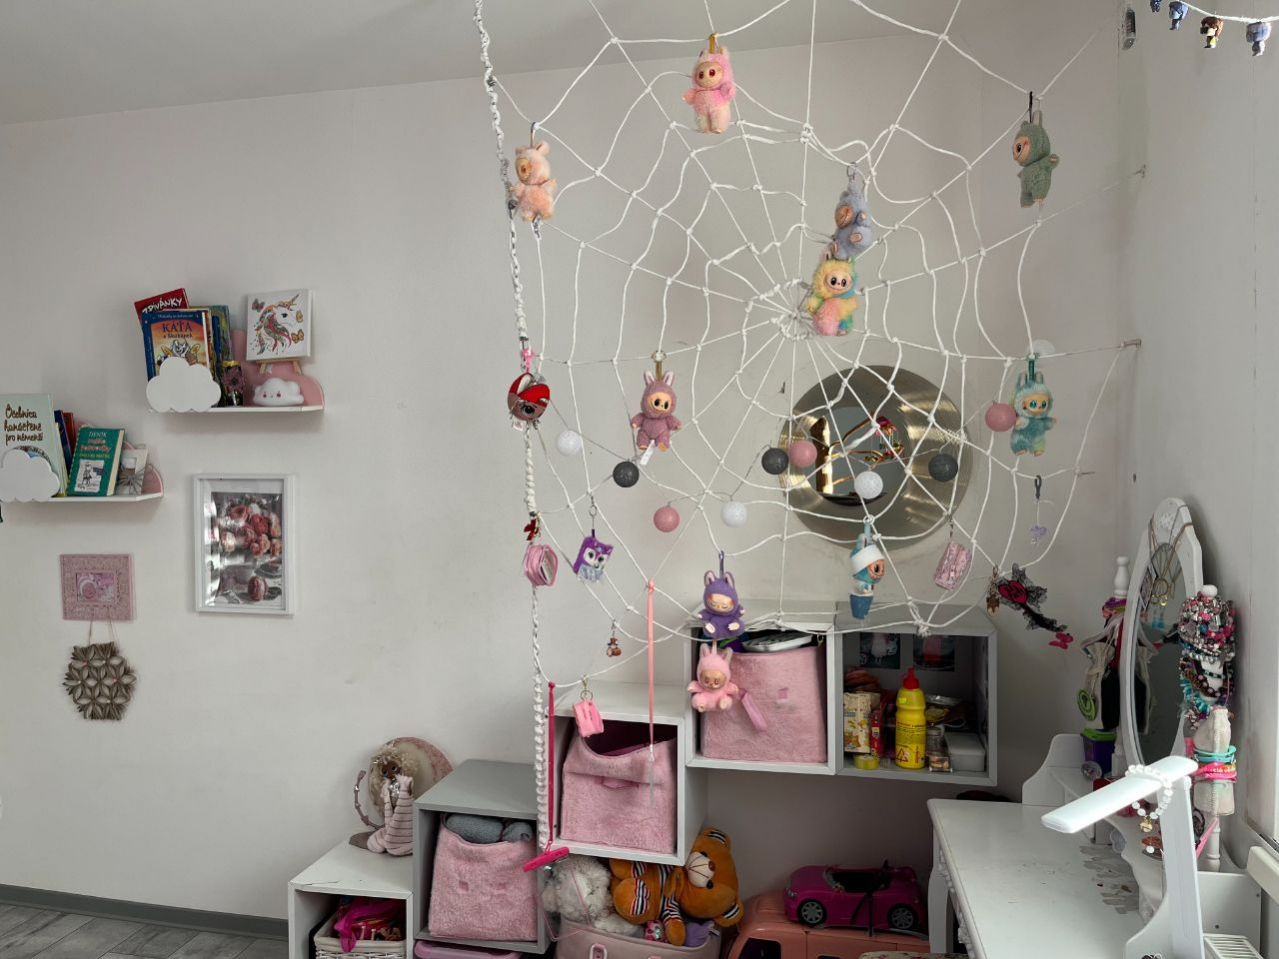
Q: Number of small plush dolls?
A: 10